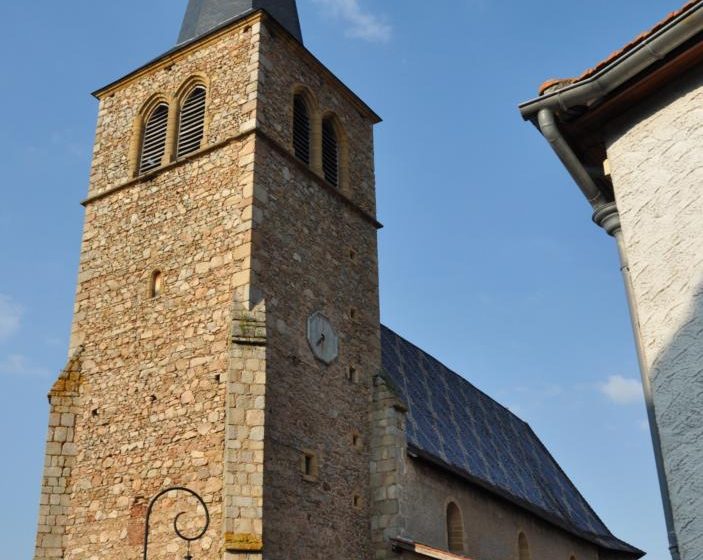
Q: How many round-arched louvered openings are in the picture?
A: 4